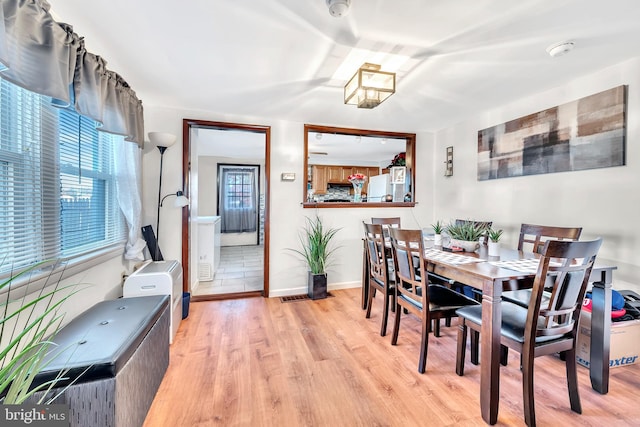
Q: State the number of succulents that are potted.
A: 3